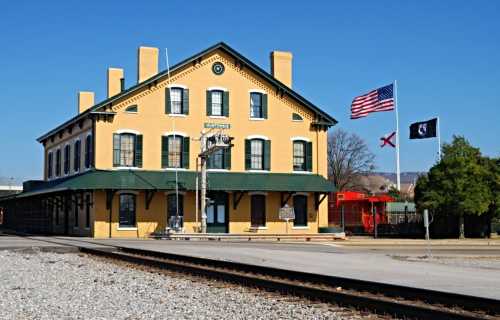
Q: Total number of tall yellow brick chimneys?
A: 4